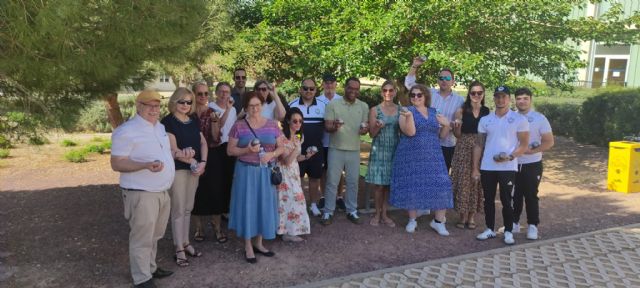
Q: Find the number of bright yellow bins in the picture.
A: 1